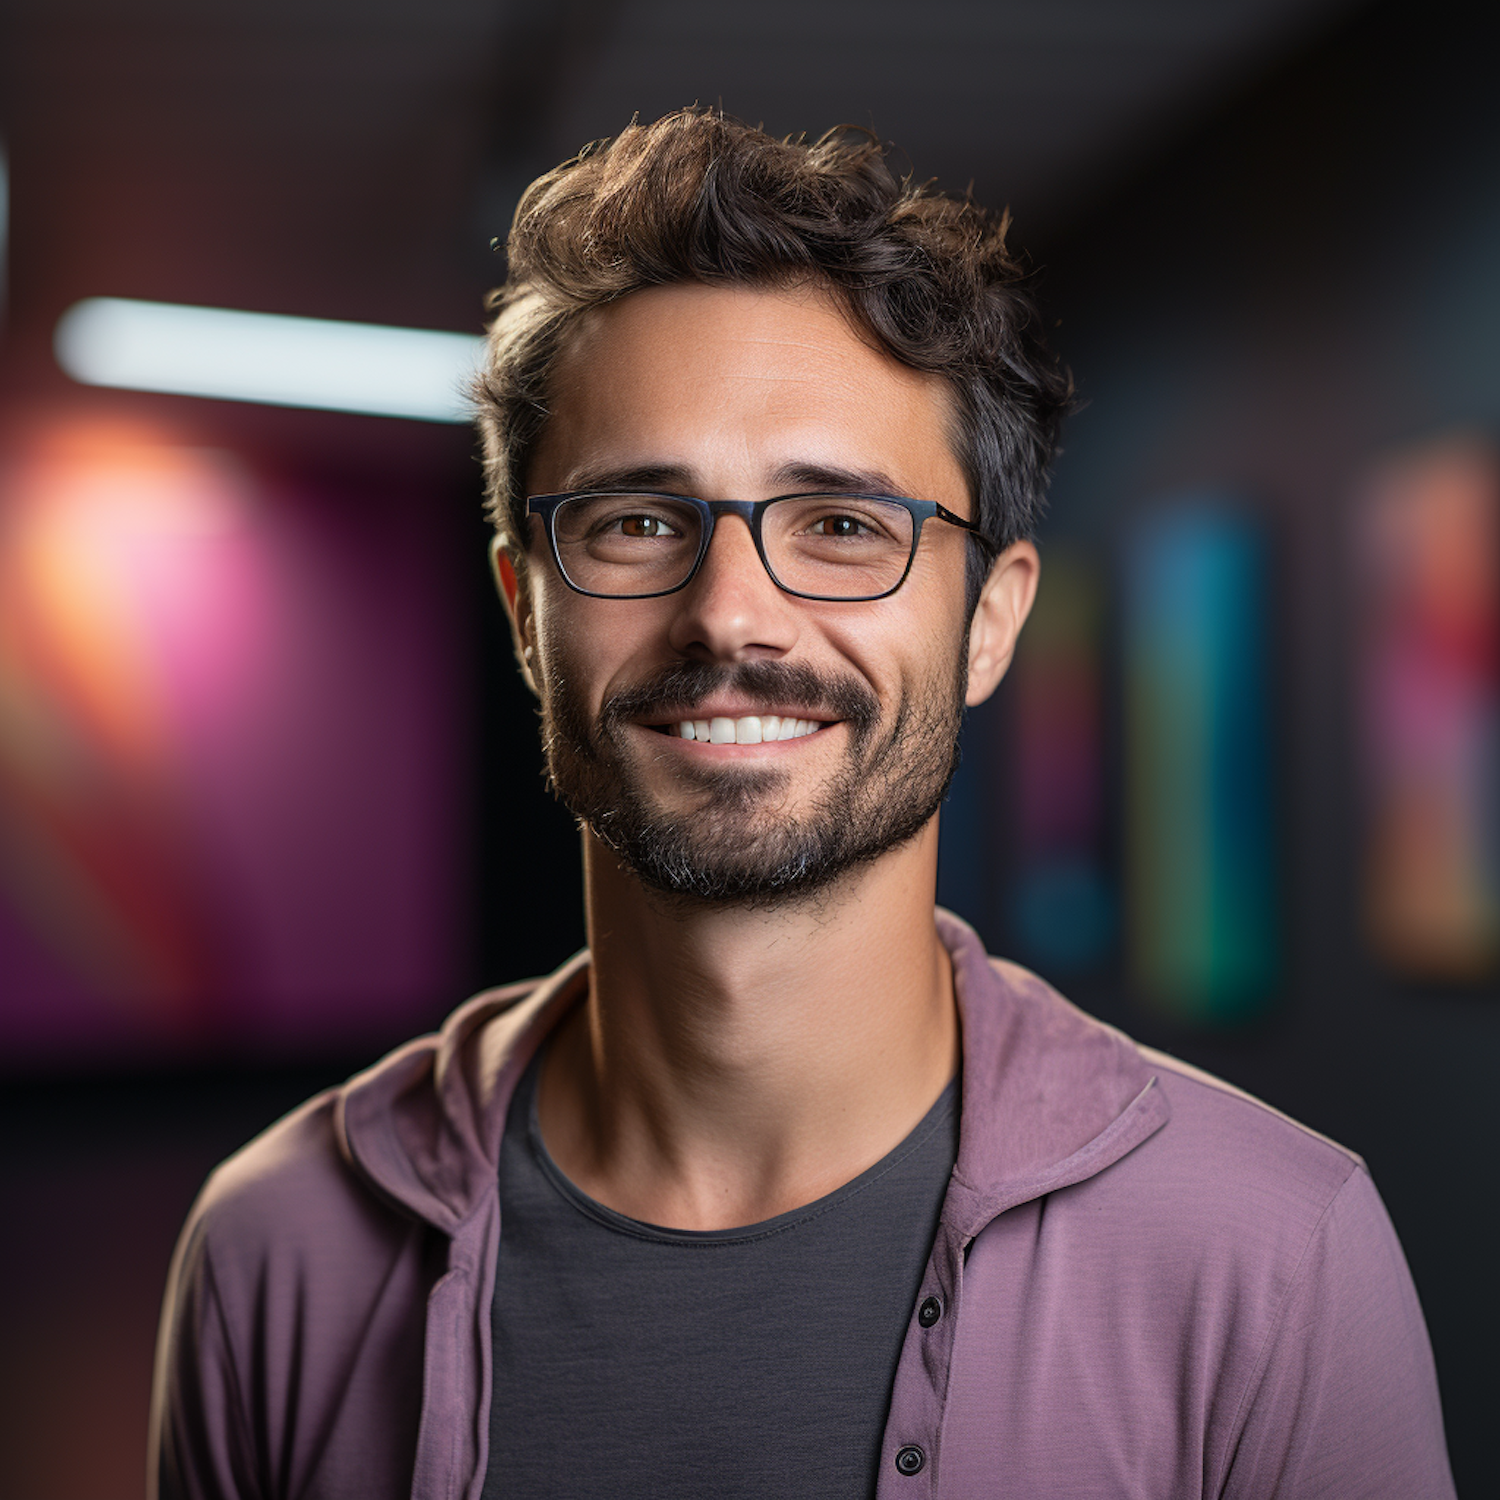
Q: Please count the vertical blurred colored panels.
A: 3